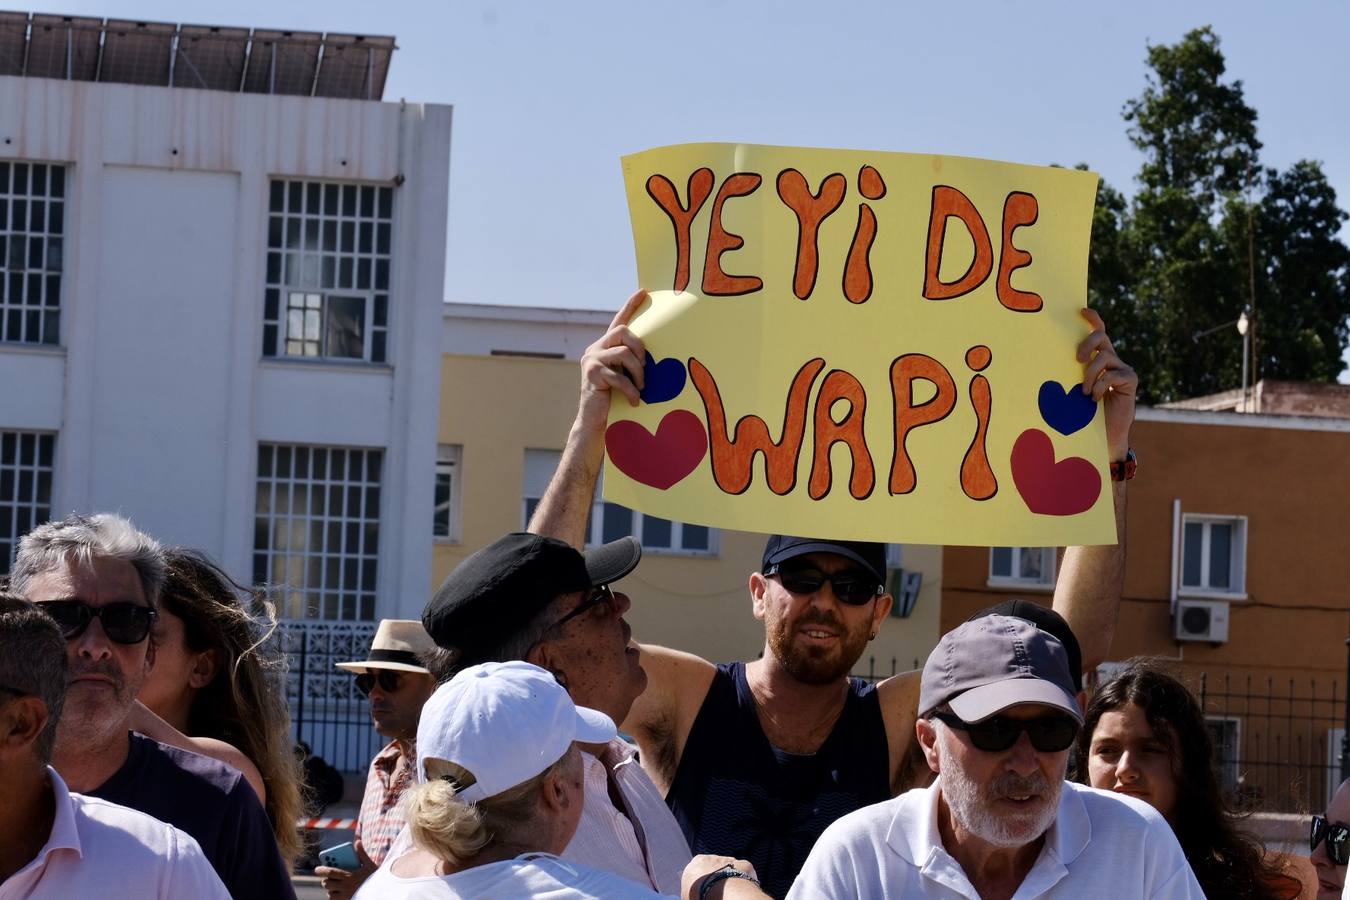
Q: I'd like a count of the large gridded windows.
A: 4